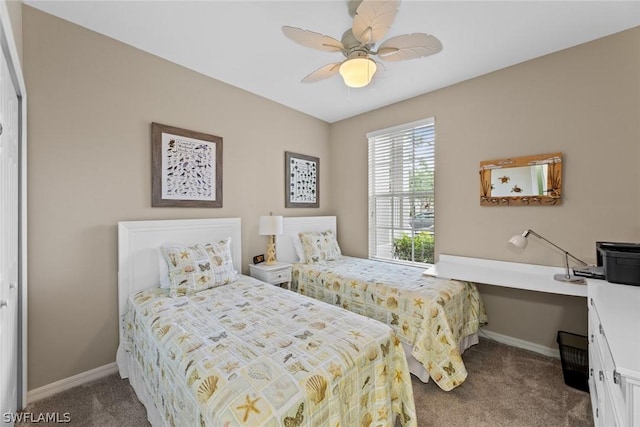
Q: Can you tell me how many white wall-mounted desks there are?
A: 1